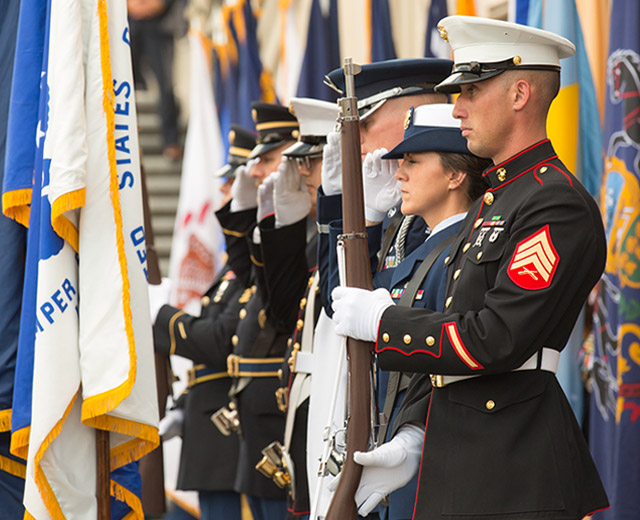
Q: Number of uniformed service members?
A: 6